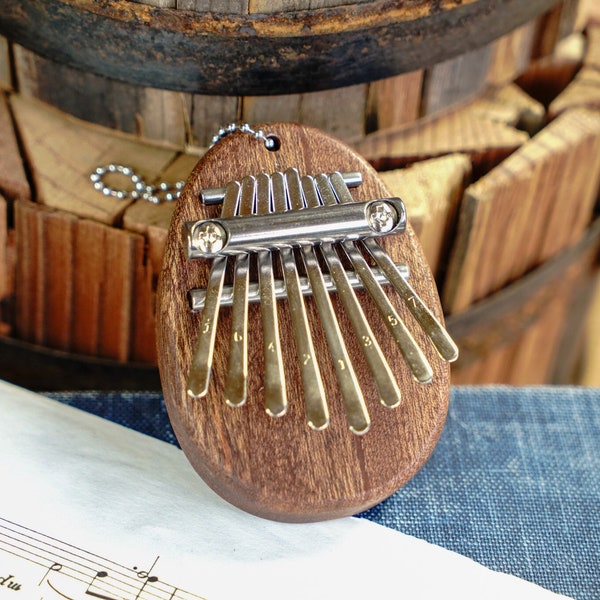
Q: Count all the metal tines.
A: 8